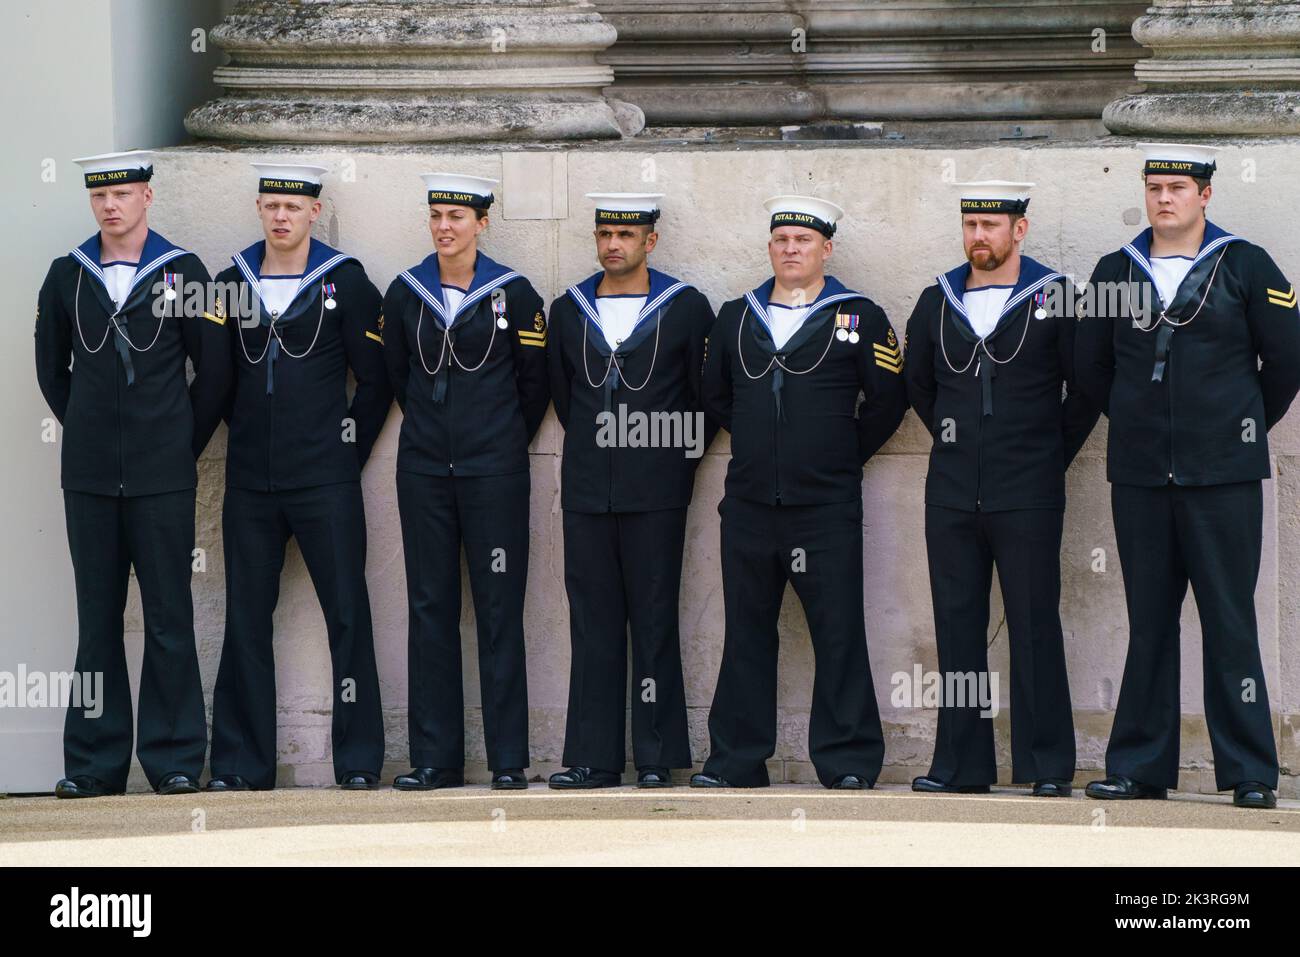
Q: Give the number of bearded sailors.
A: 1